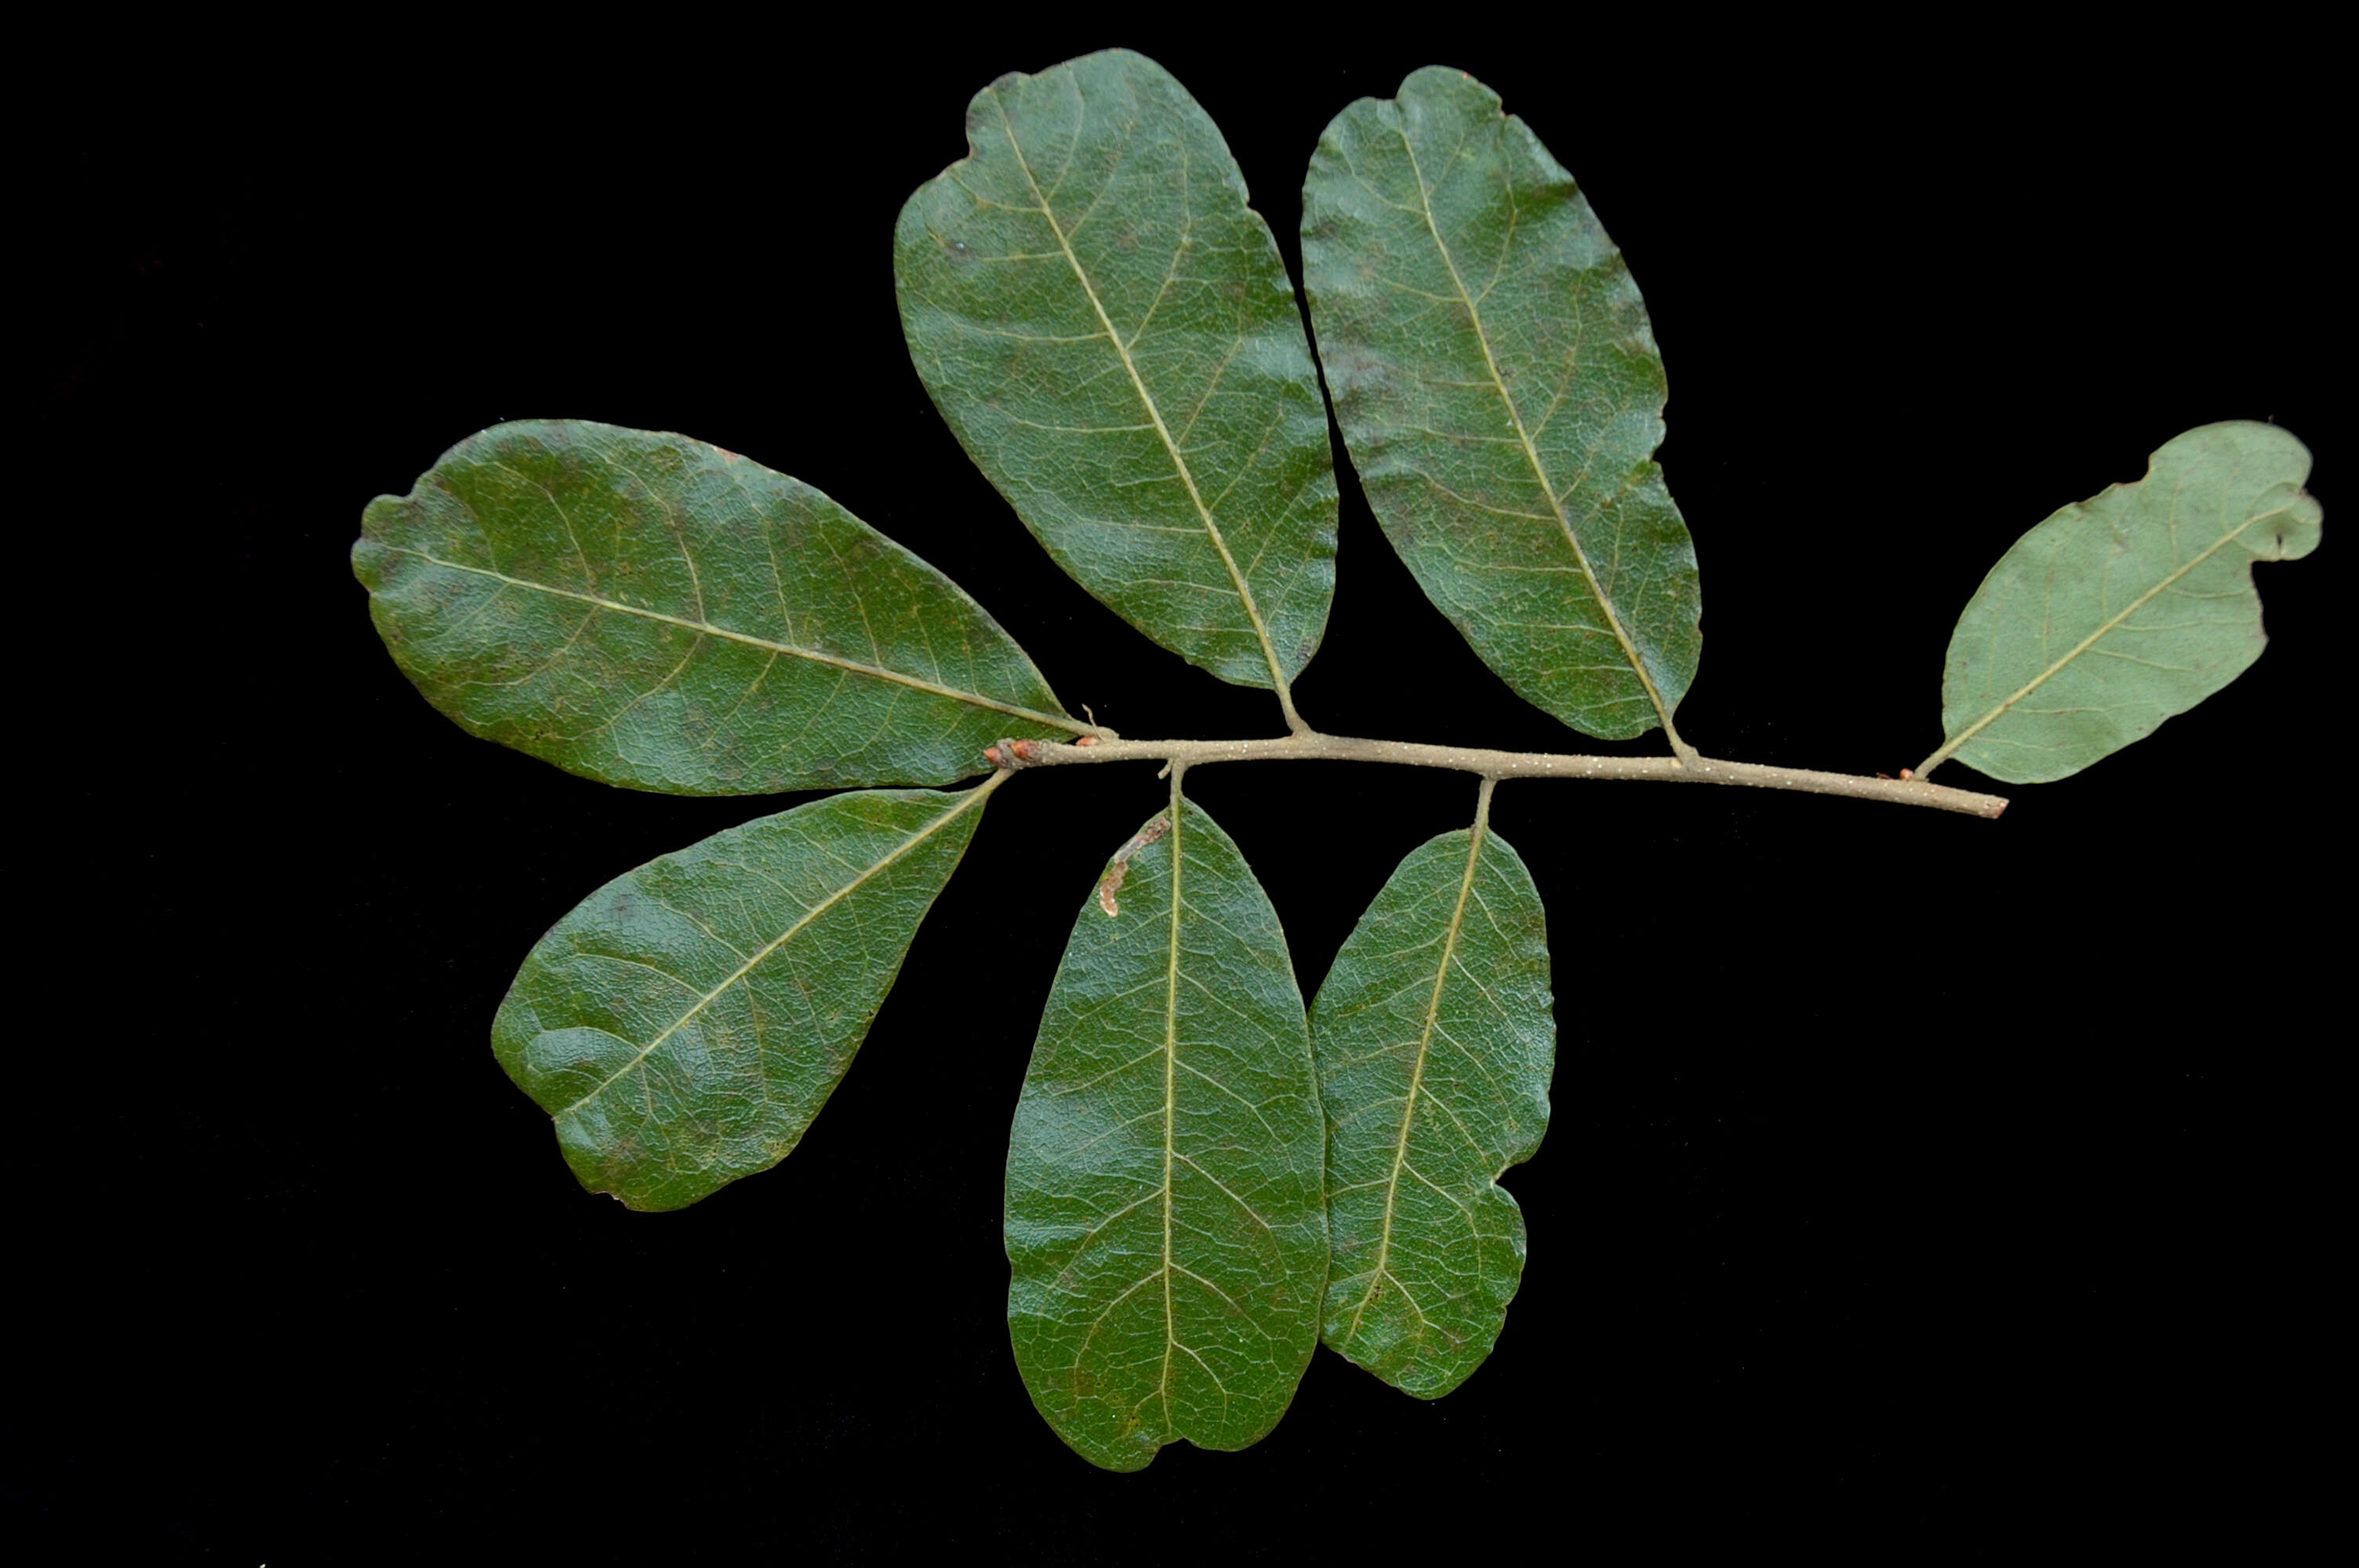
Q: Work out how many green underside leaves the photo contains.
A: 1